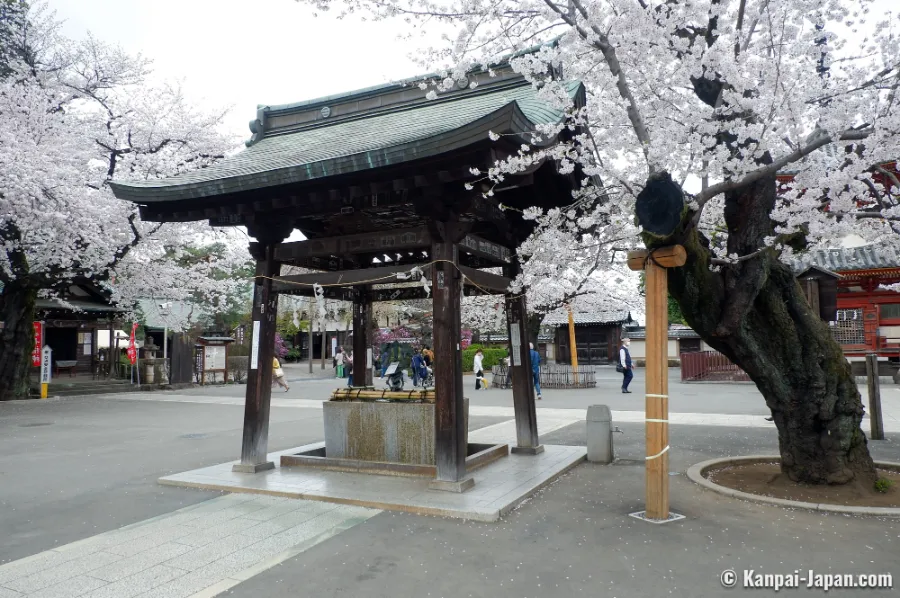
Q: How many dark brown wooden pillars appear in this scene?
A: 4